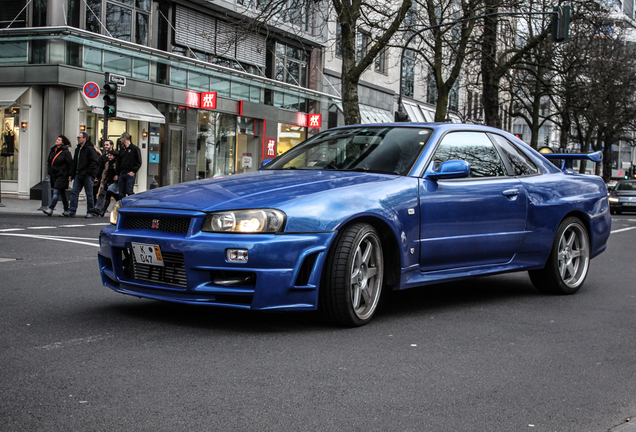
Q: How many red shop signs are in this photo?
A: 3